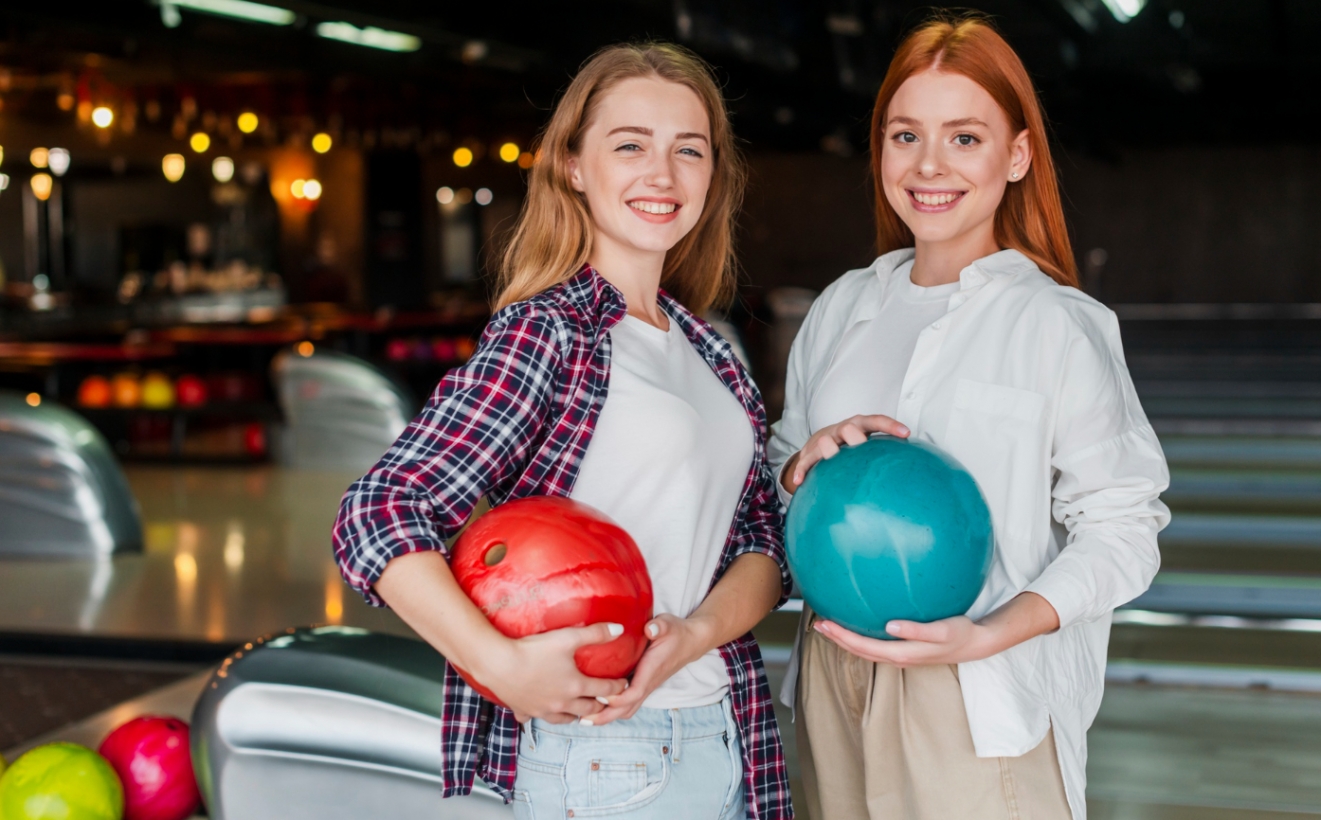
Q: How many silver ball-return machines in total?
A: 3